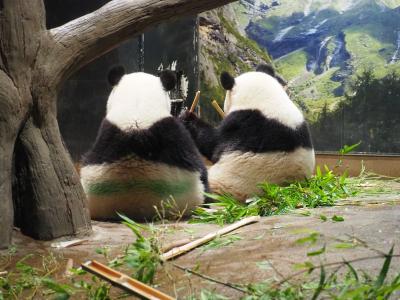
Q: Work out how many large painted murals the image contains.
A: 1